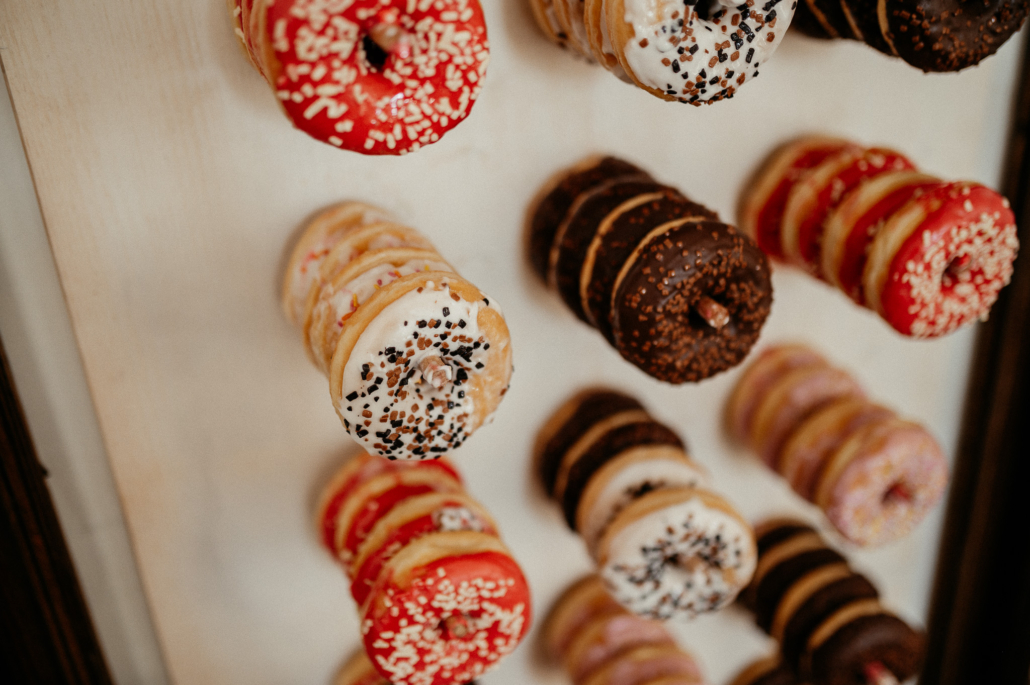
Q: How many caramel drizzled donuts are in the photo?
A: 0